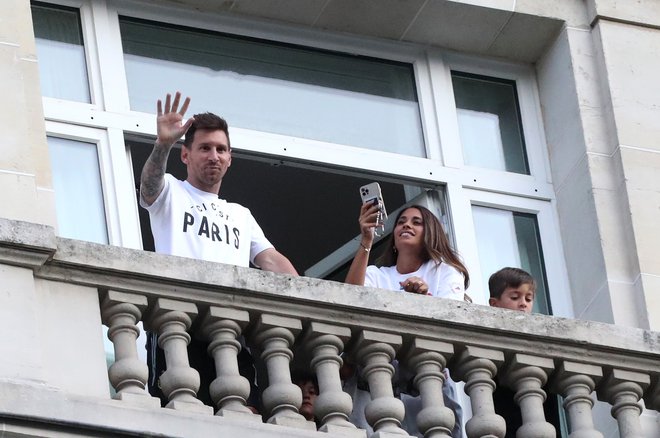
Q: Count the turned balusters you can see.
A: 11